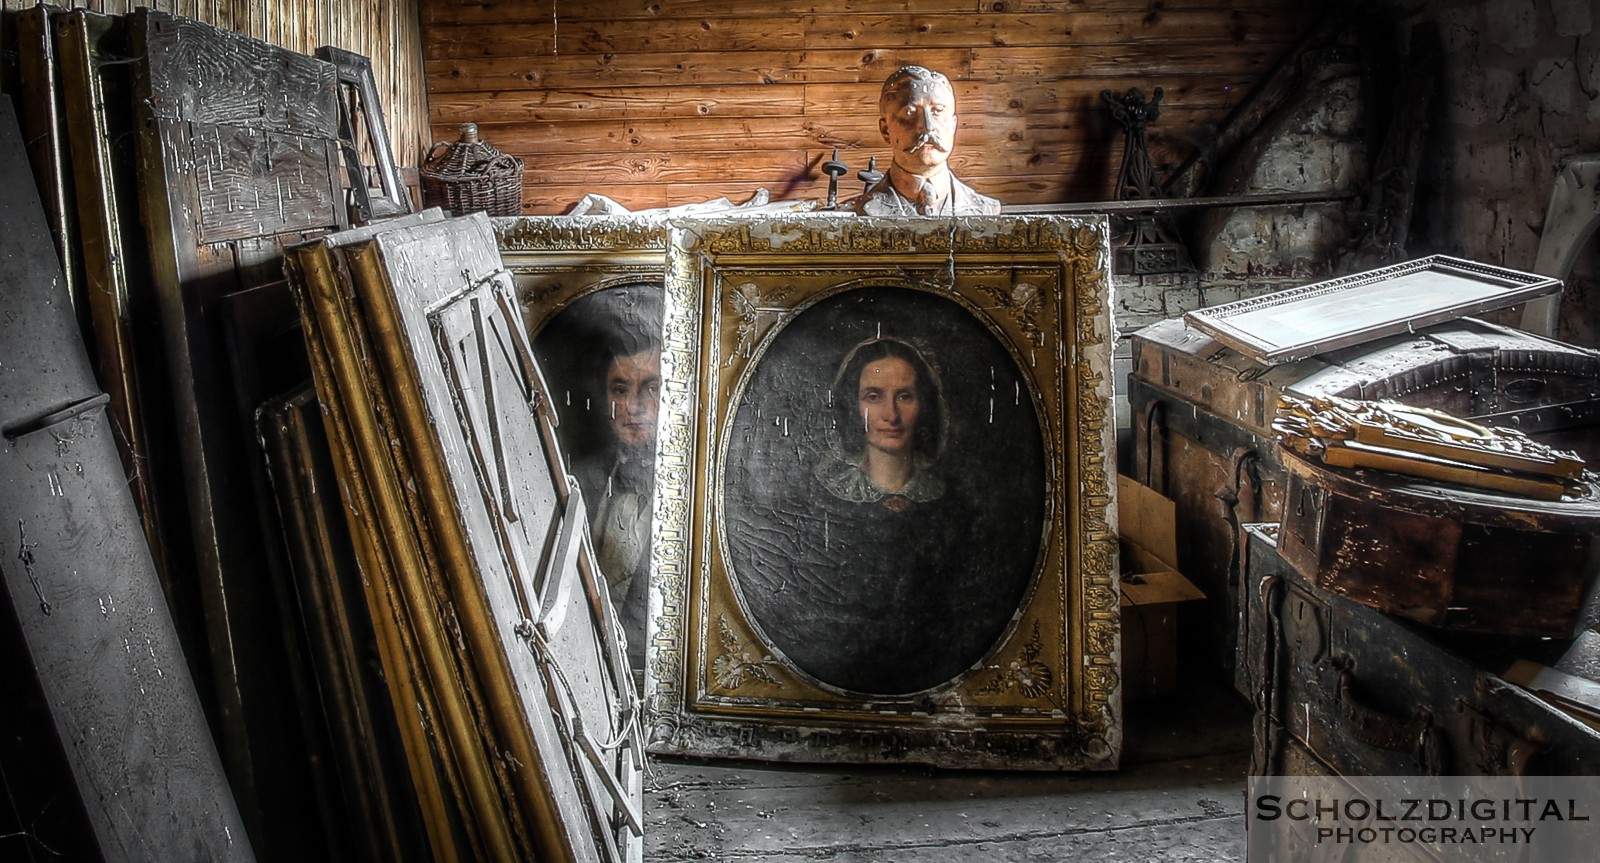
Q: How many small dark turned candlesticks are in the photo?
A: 2